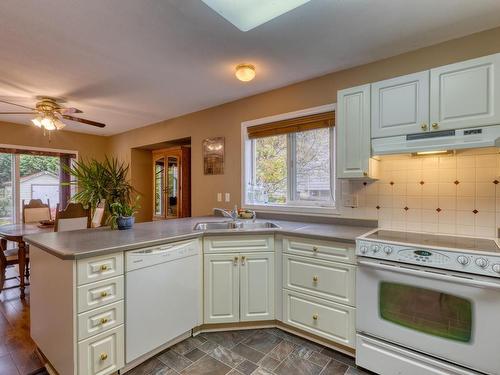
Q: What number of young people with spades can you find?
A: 0